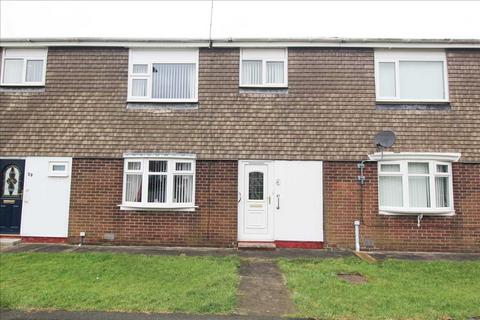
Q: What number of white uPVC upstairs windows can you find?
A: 4